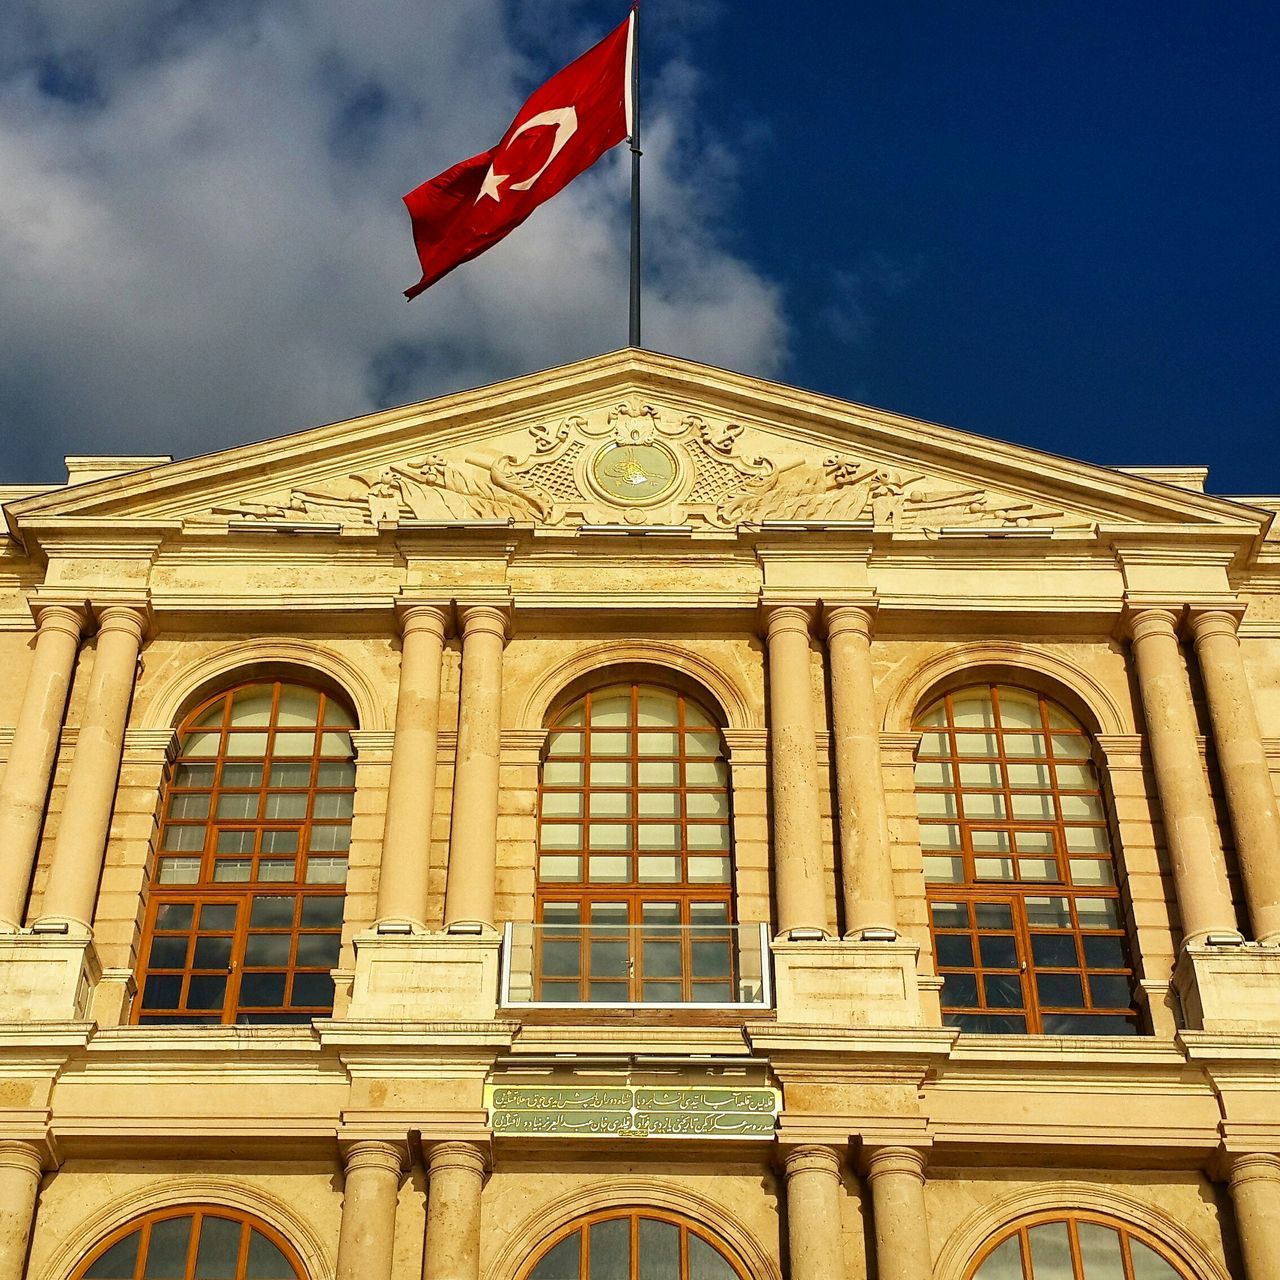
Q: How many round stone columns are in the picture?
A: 14